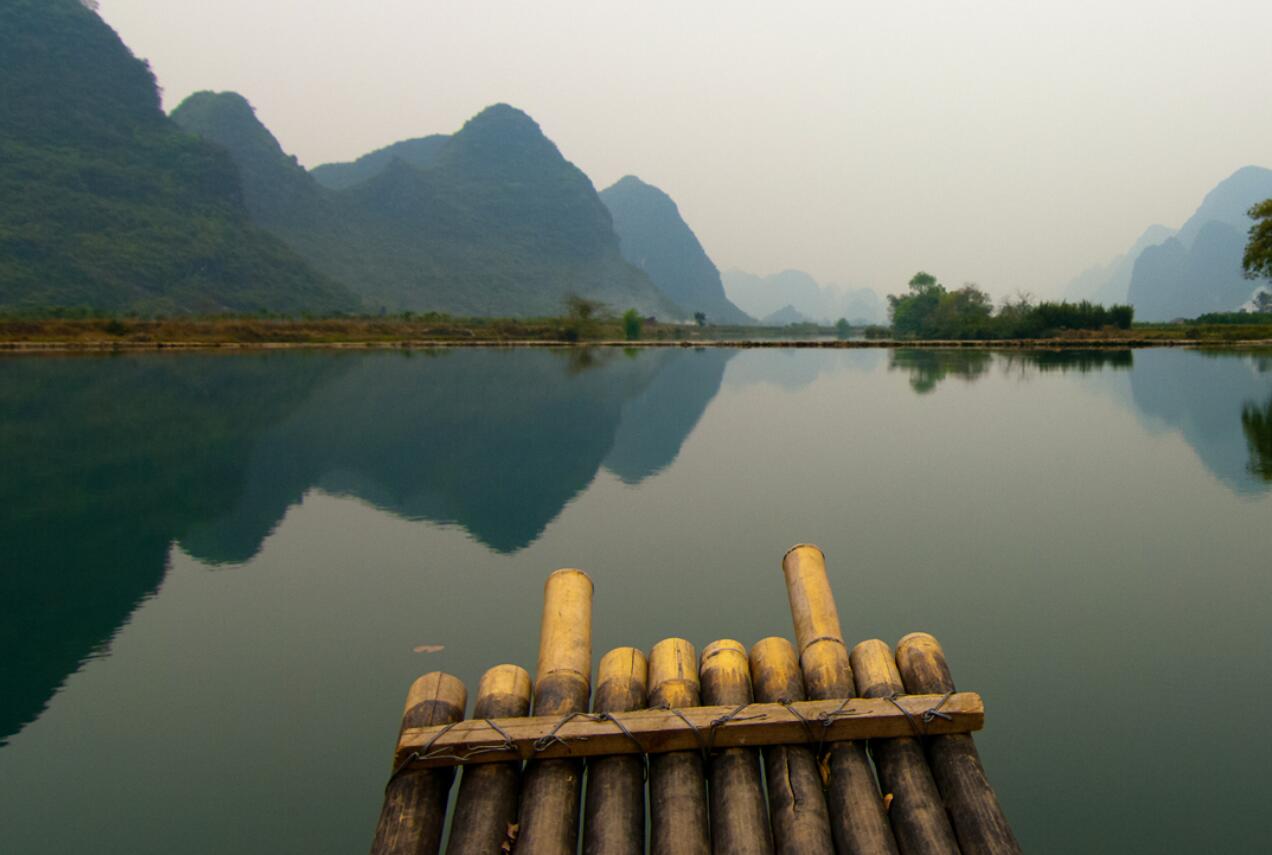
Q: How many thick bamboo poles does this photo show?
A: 10